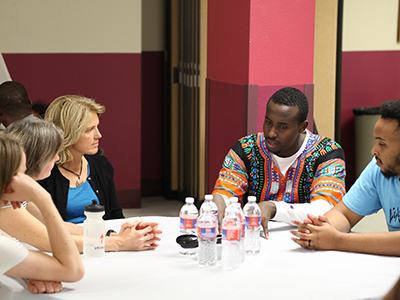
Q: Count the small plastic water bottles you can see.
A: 7